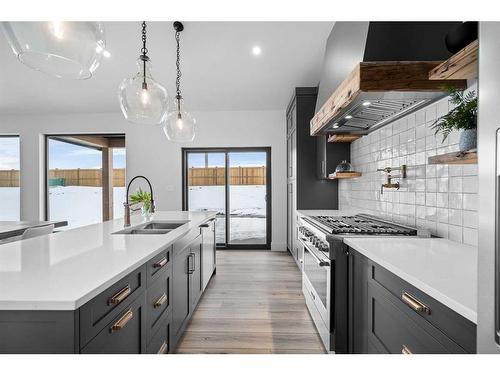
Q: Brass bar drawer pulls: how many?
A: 7